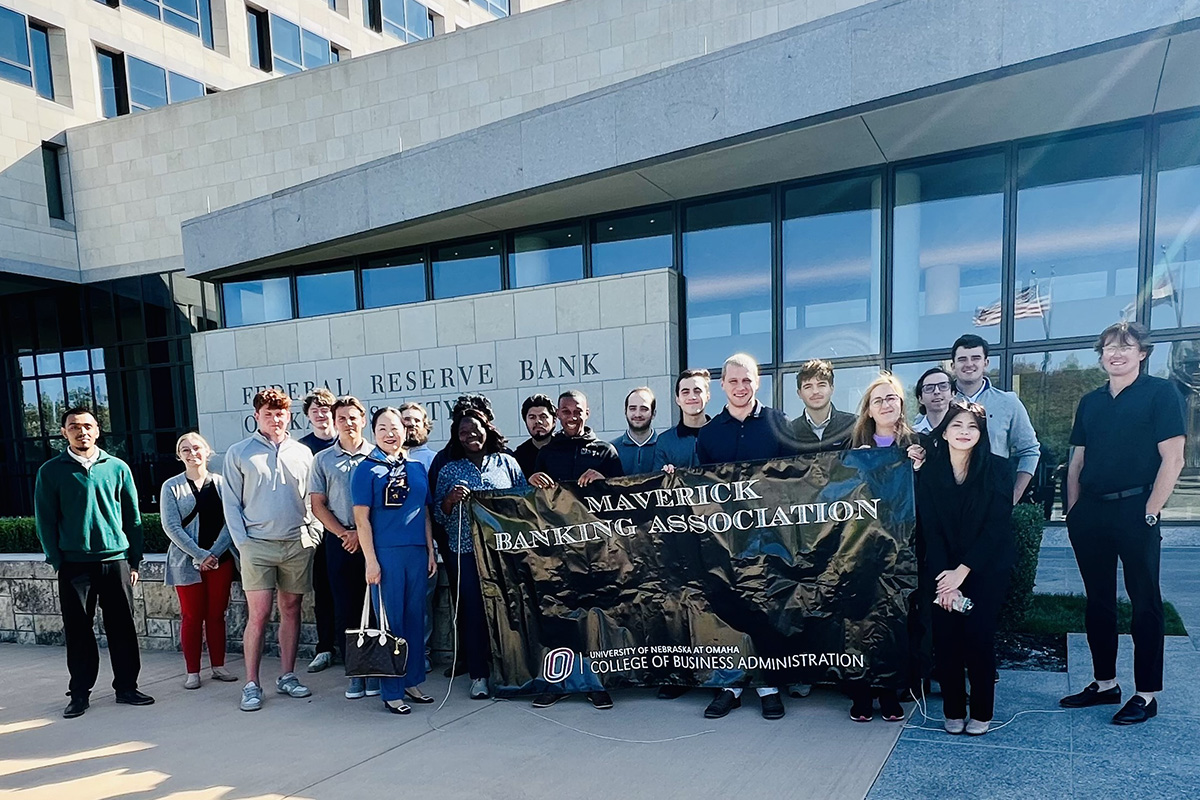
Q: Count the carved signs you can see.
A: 1